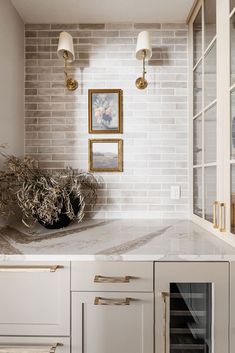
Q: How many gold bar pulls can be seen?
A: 7